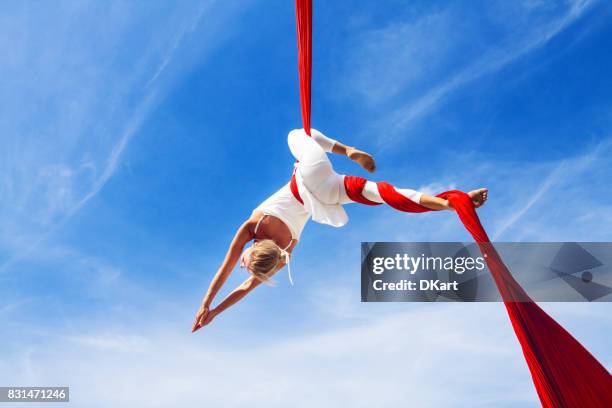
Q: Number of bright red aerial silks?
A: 1